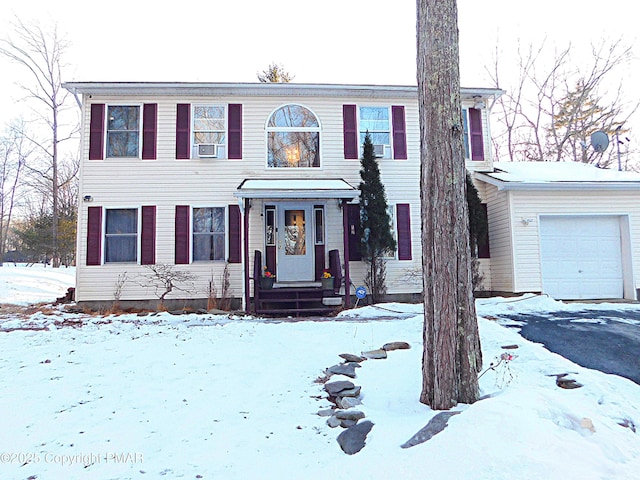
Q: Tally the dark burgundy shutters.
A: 14